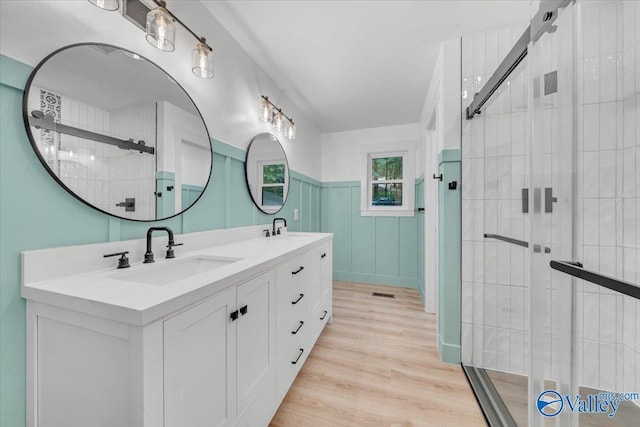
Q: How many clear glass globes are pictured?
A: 6